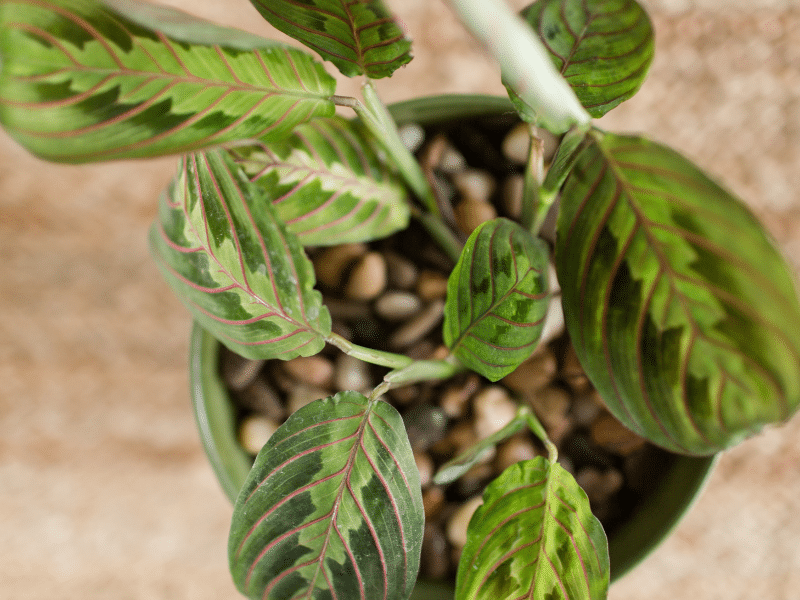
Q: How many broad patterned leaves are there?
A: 9